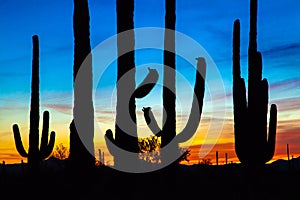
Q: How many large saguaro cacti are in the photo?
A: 5